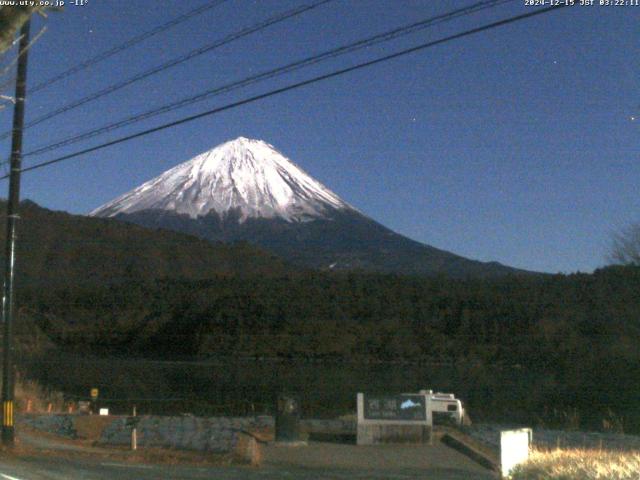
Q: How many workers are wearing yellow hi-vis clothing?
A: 0